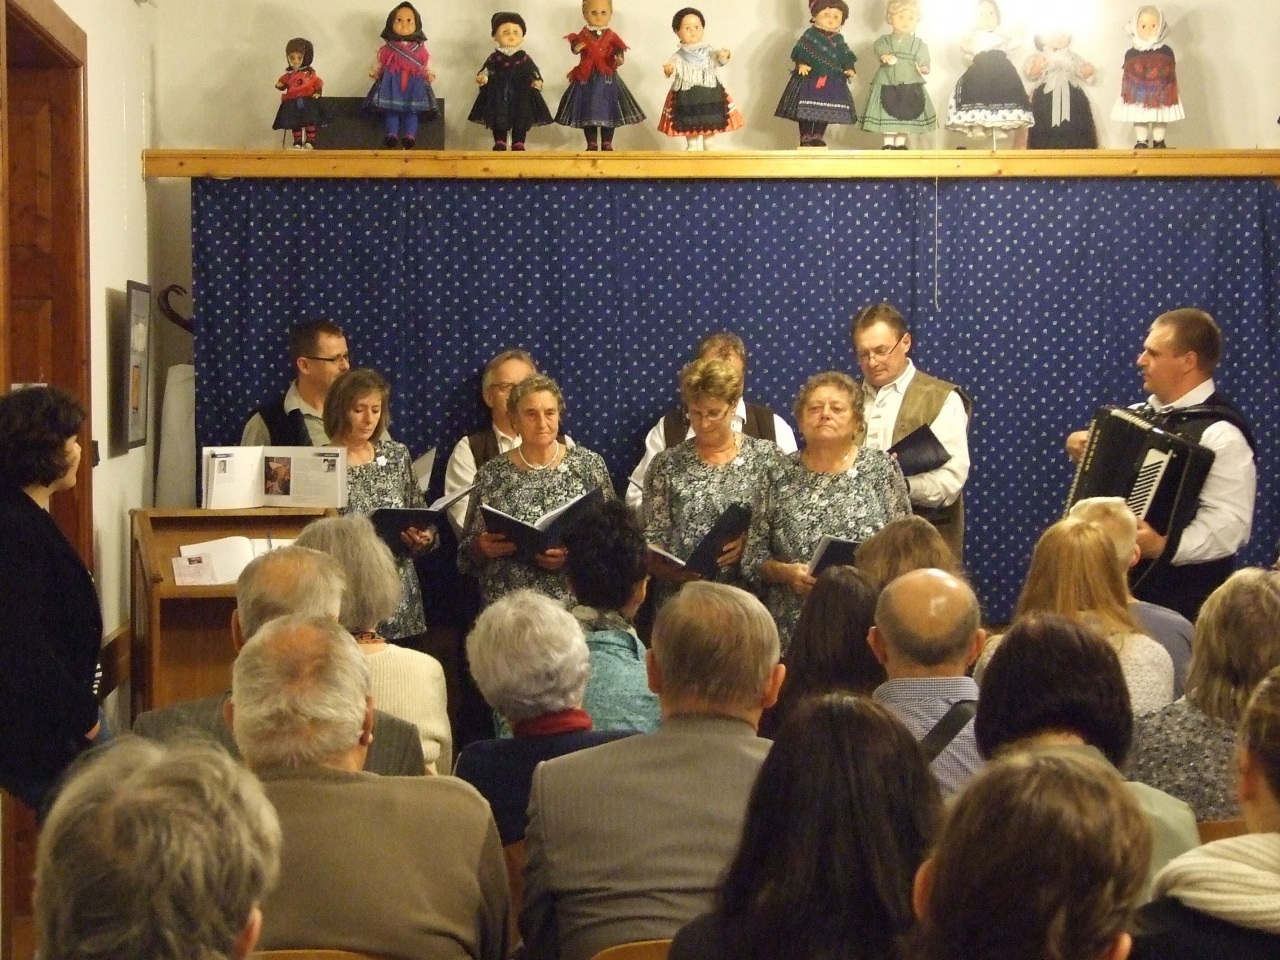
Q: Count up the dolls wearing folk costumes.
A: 10